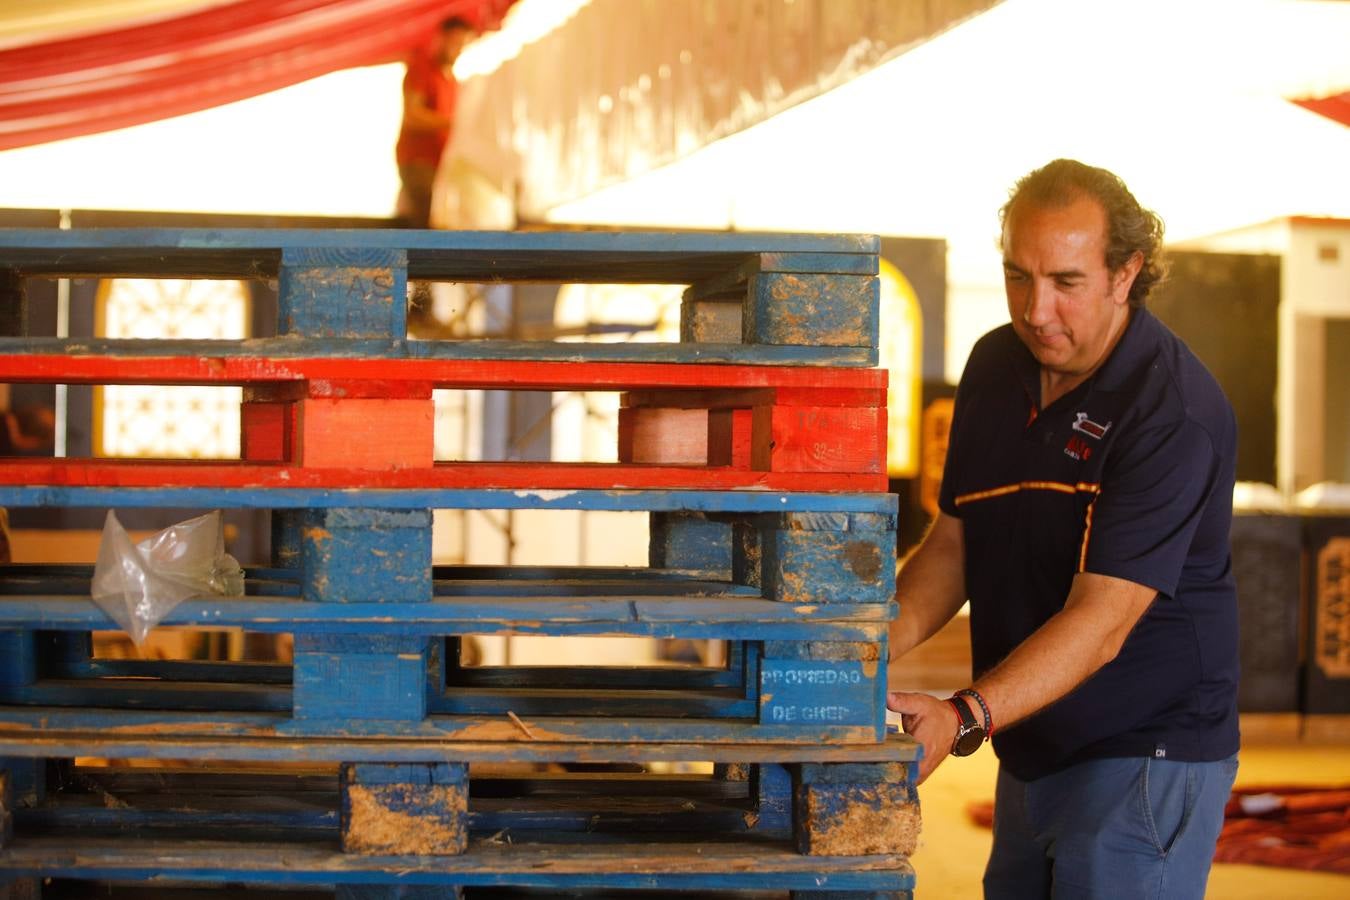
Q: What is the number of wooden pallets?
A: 6